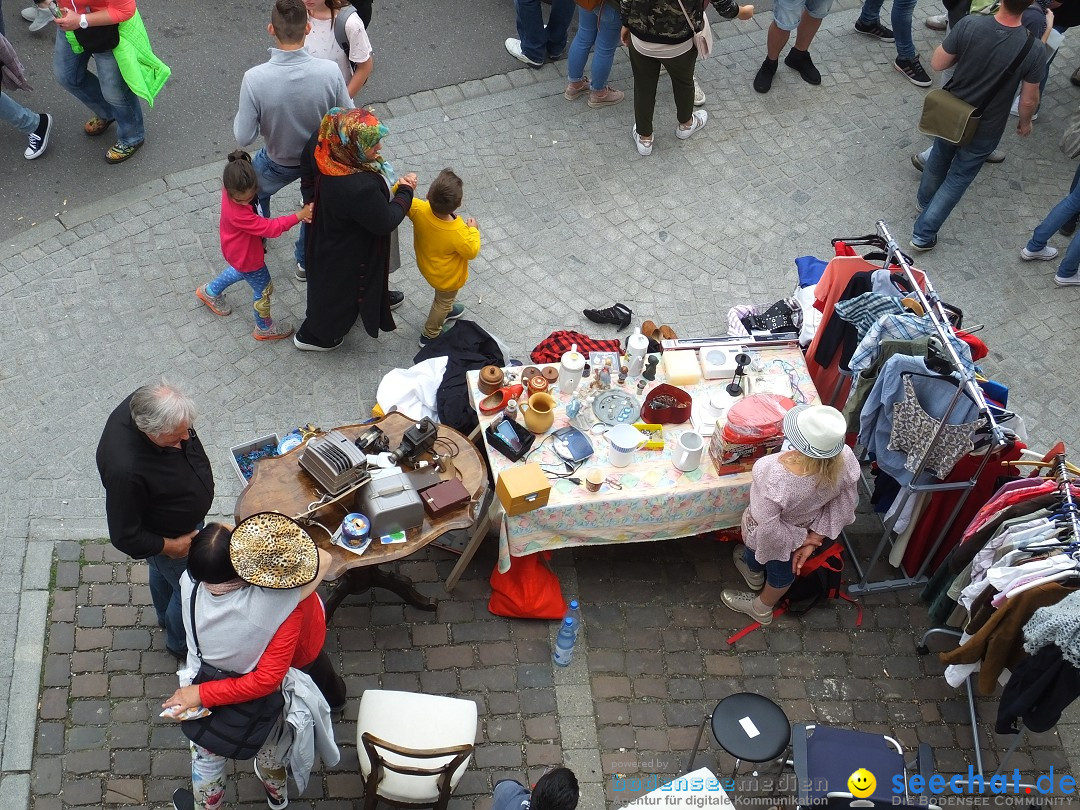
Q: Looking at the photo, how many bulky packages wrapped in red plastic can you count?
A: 1